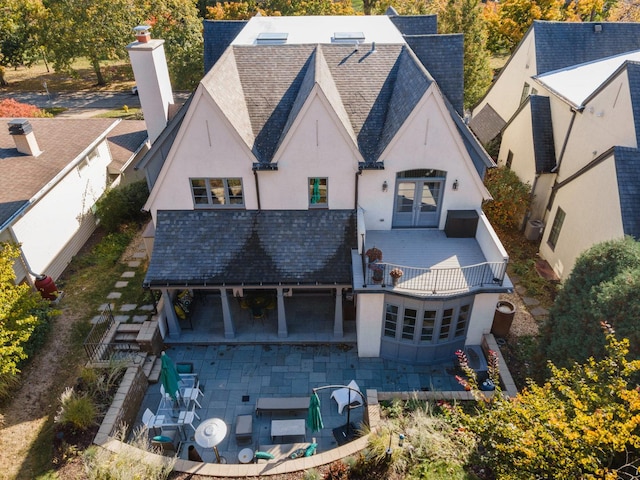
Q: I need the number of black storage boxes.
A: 1